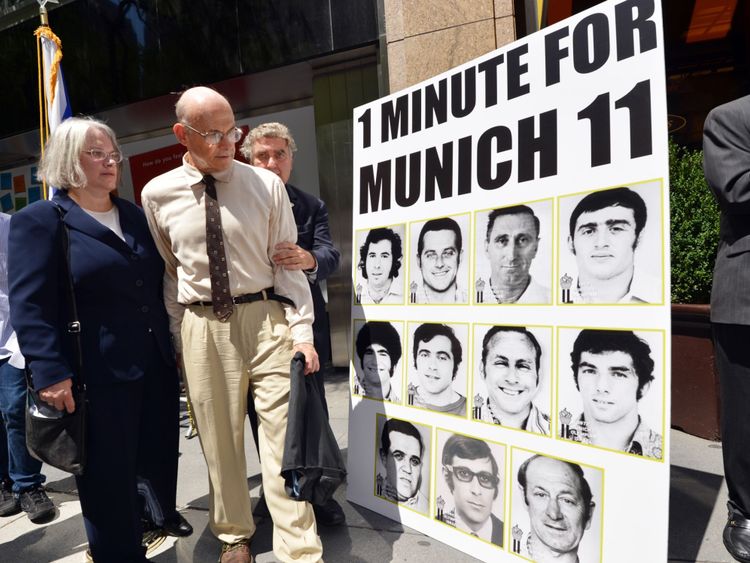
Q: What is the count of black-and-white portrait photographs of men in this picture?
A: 11